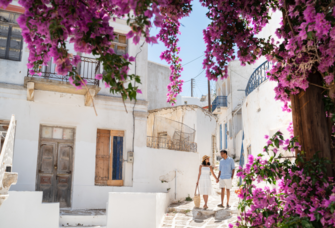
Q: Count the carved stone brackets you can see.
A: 2